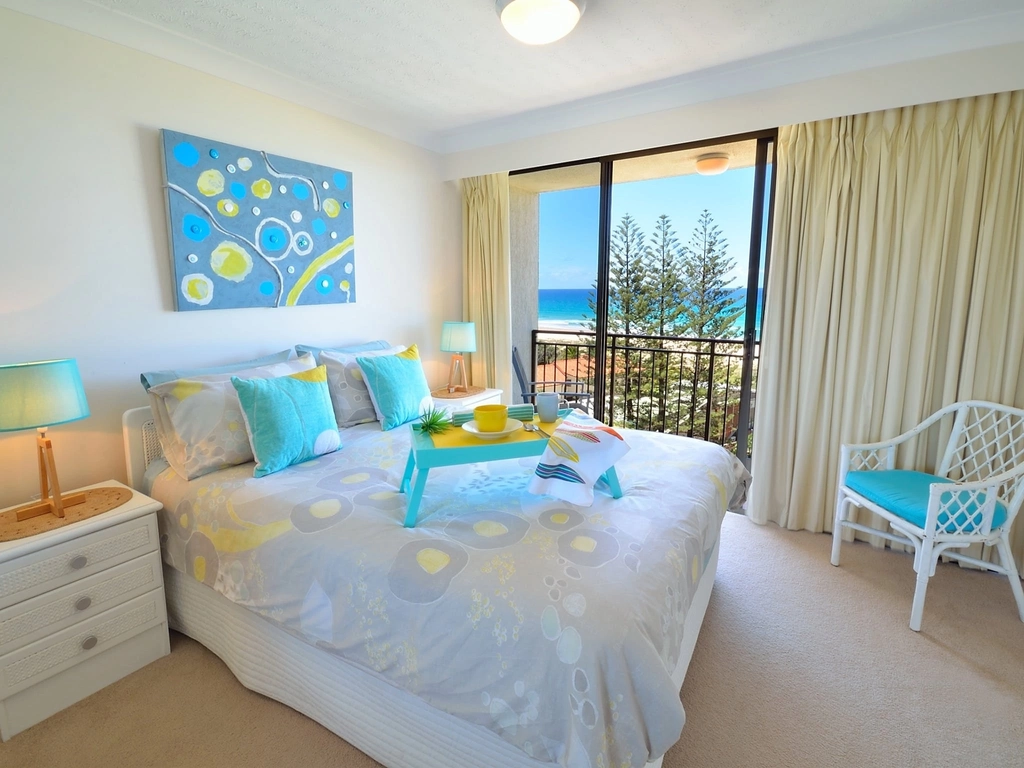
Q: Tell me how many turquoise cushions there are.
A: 3